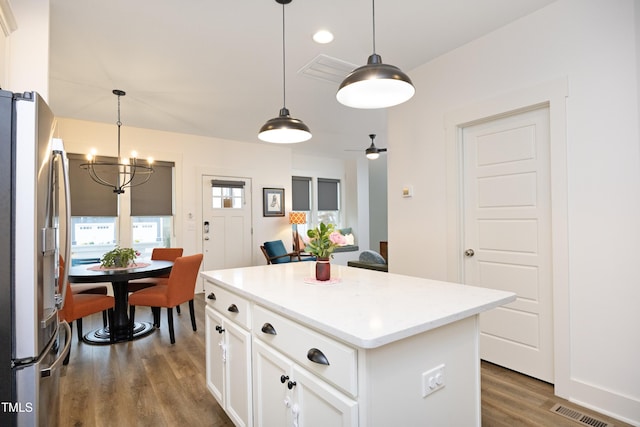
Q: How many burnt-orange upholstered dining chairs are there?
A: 4